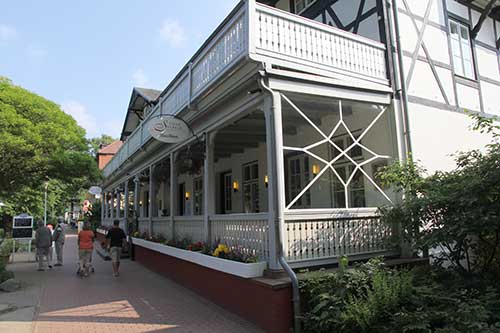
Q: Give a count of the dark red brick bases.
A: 1